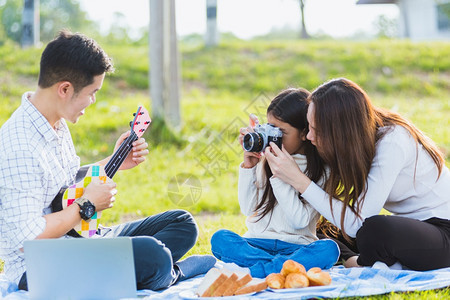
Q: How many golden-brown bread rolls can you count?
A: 4